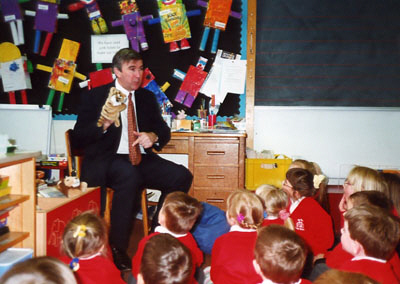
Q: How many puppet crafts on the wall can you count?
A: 11